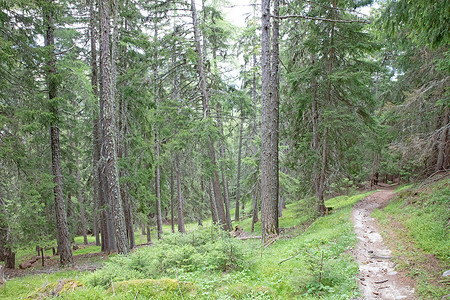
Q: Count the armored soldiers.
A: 0